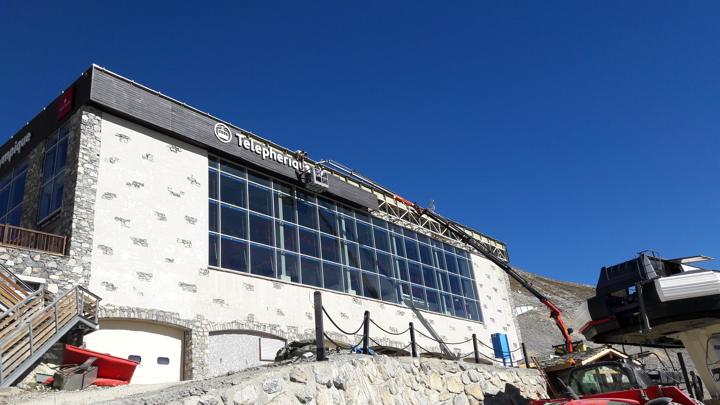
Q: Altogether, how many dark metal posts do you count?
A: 5